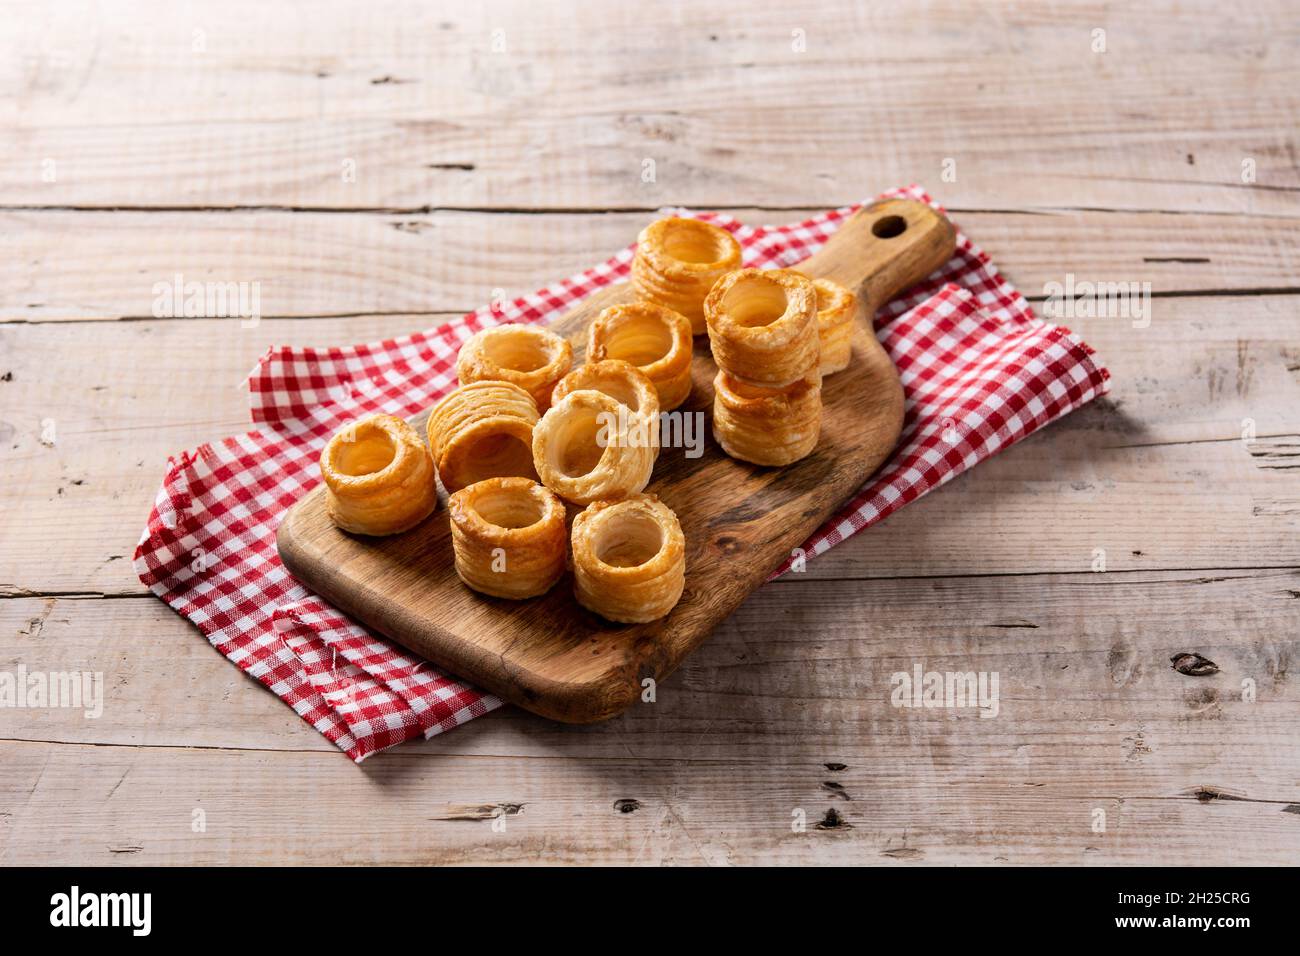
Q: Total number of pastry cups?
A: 12